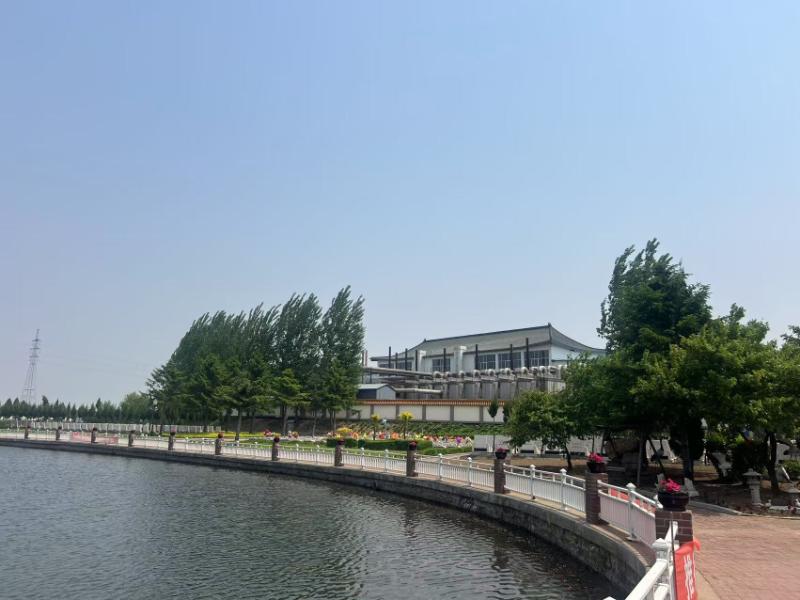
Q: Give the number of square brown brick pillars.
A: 12